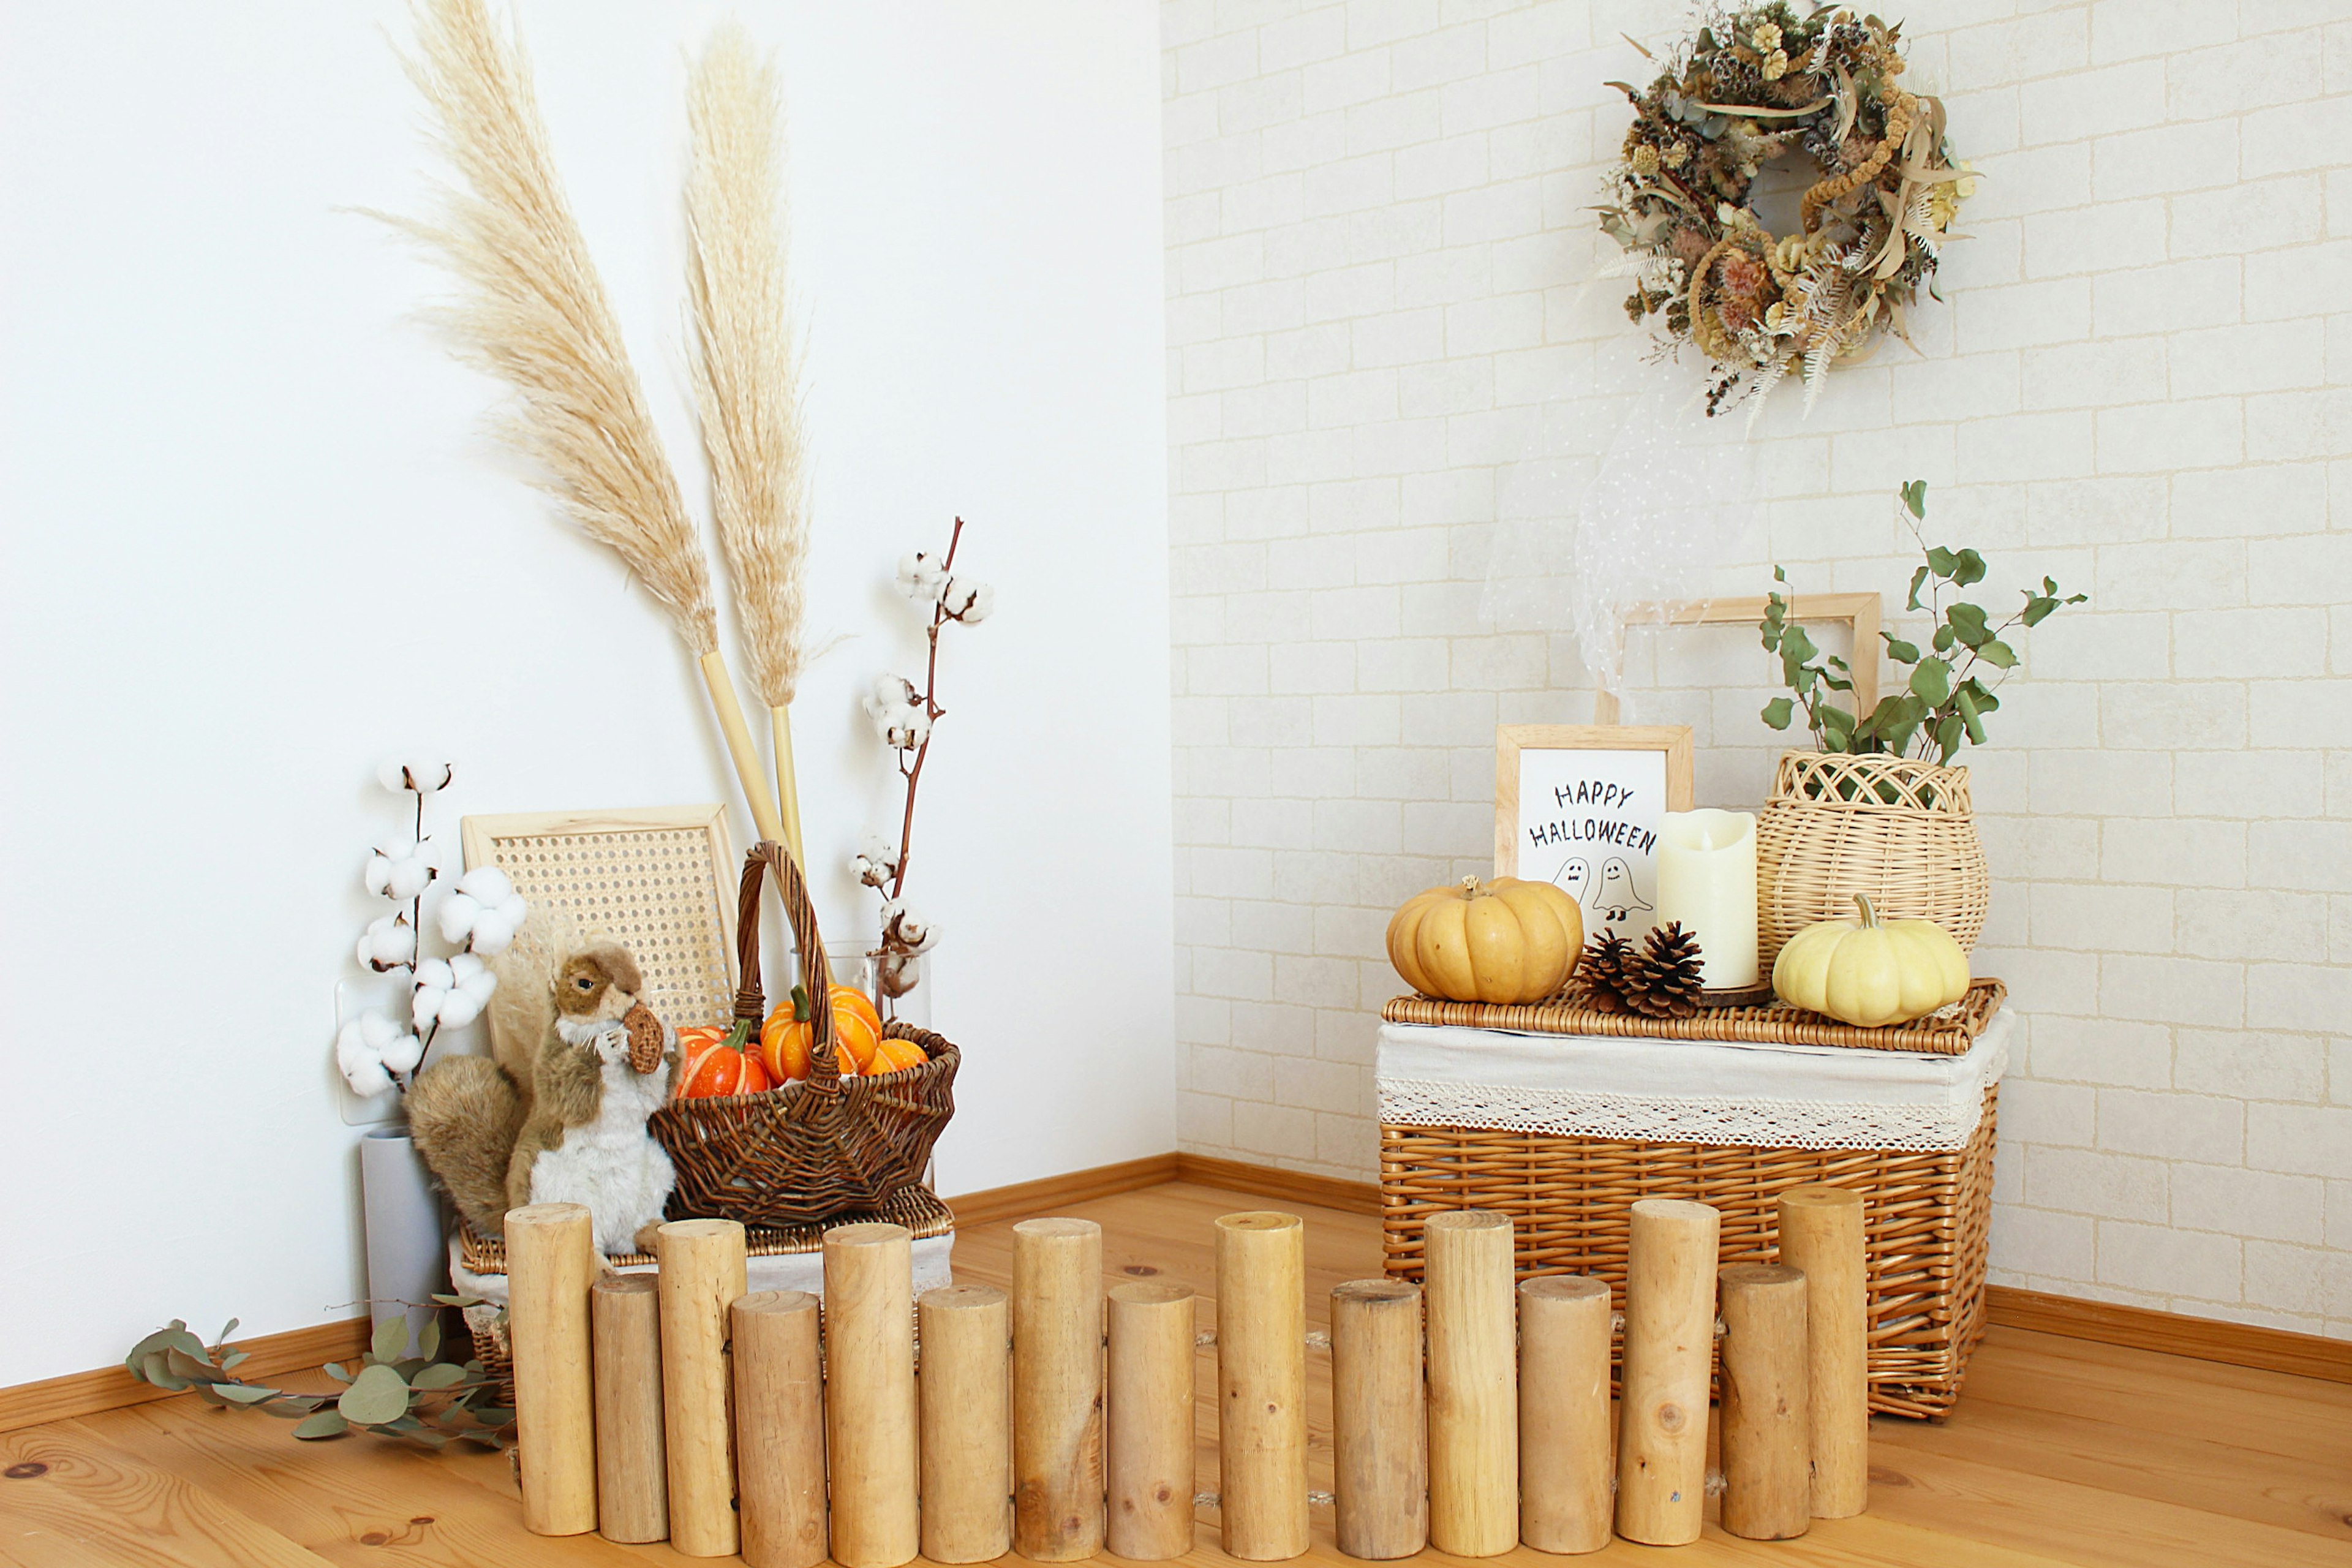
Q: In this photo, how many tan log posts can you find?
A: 15